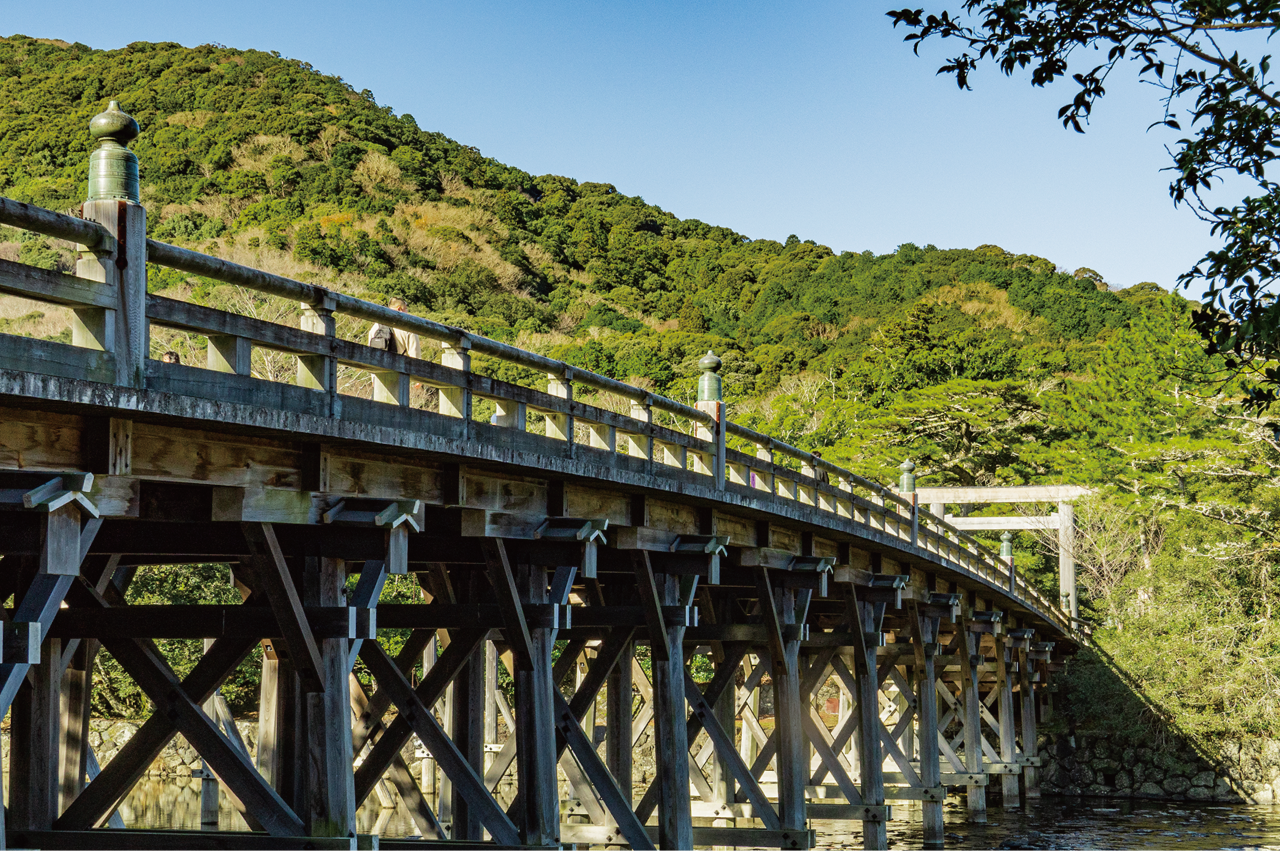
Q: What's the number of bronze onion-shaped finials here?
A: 5